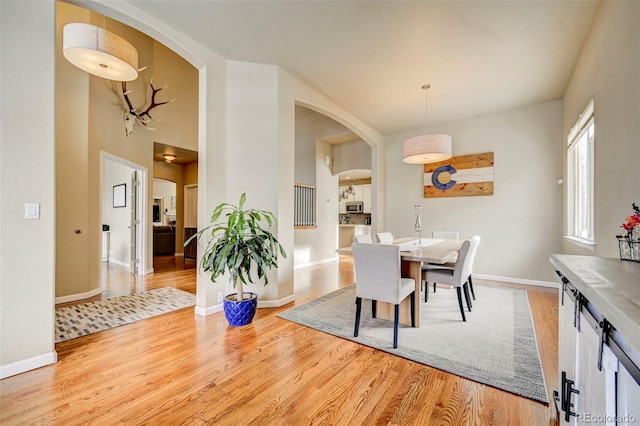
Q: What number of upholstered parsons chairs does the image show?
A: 6